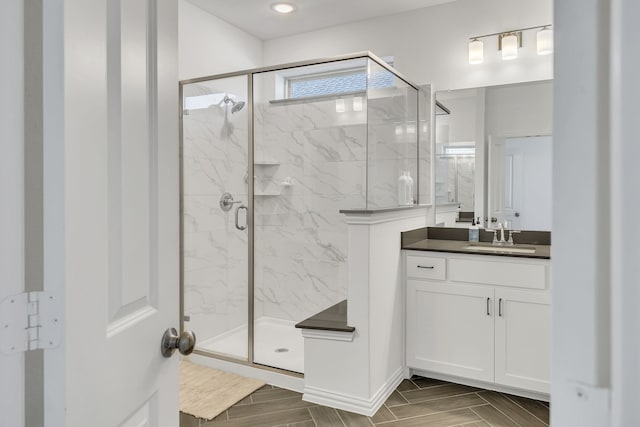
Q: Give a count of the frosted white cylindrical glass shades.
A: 3